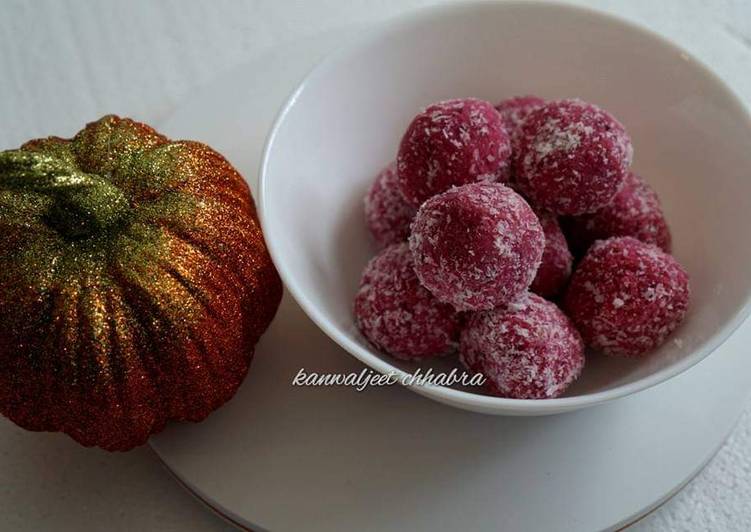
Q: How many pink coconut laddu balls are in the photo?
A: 10